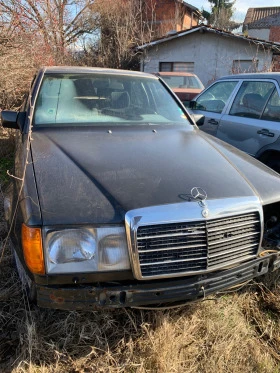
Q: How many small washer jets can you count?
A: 2